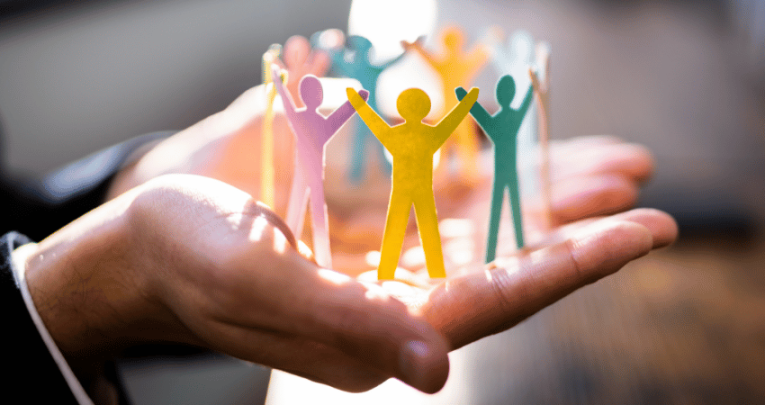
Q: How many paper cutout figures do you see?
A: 9